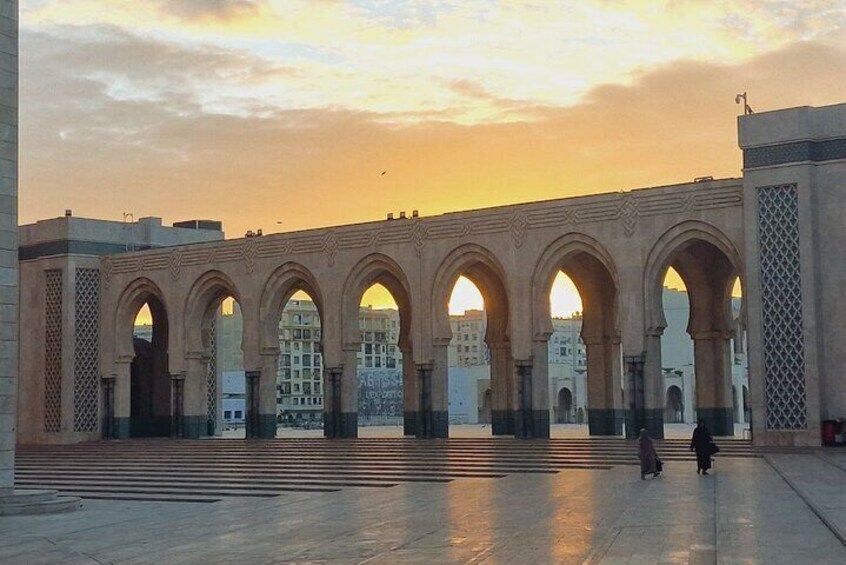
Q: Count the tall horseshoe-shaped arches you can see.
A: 7